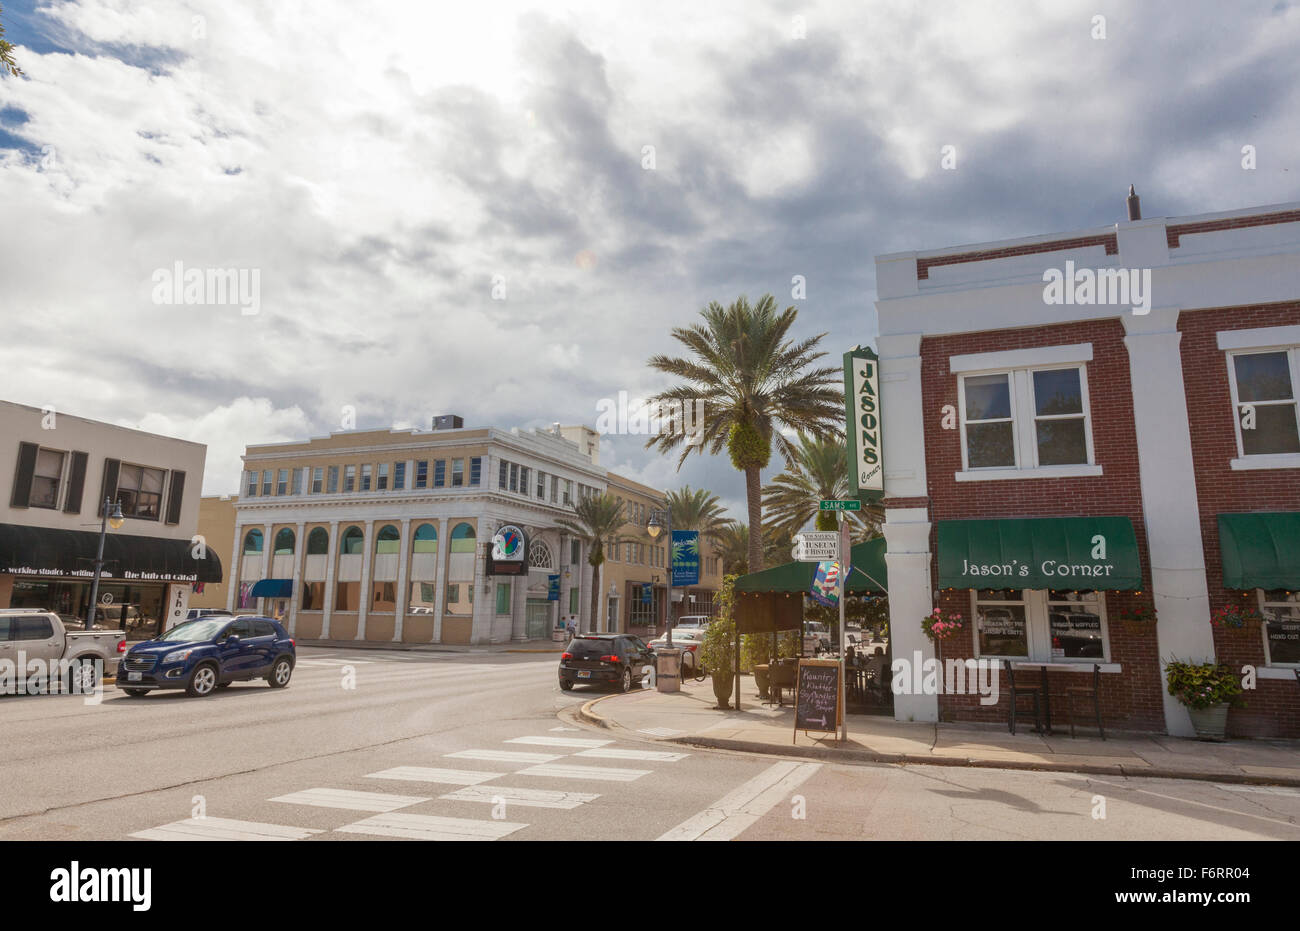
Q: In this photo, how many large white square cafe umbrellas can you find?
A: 0